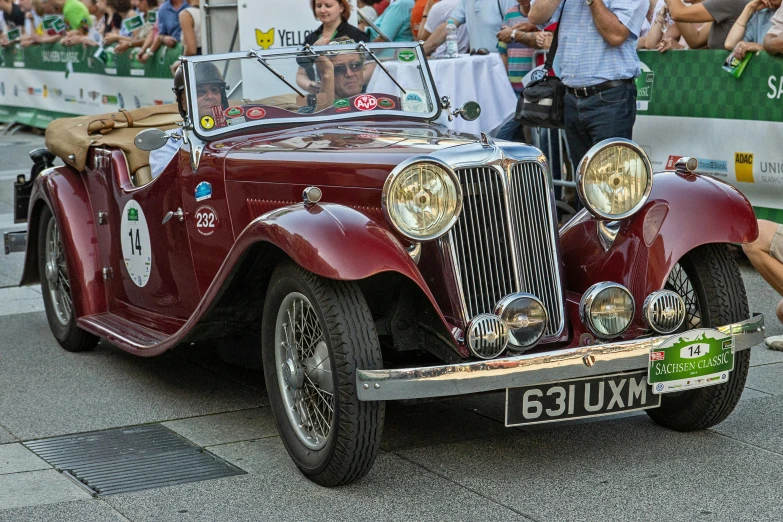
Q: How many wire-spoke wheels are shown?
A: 3